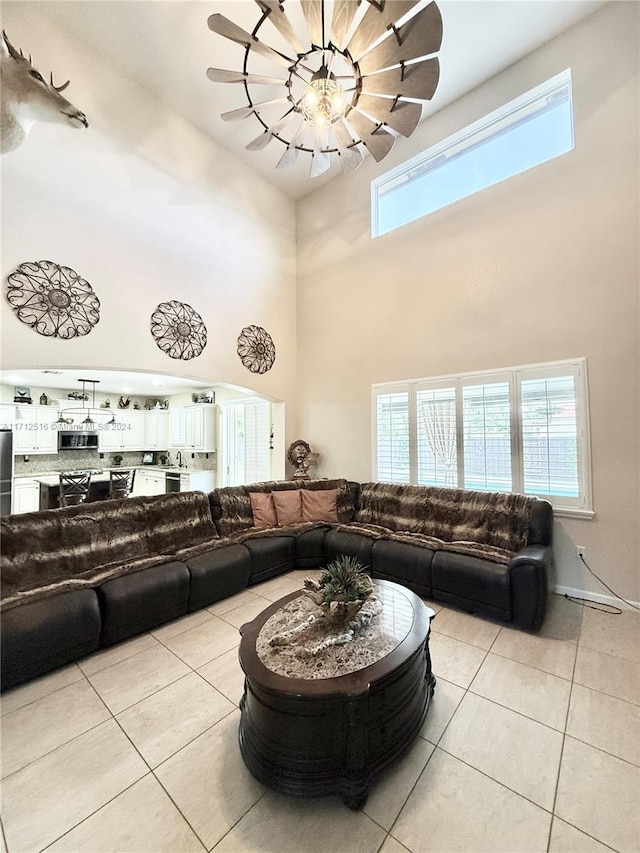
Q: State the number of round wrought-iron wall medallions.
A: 3